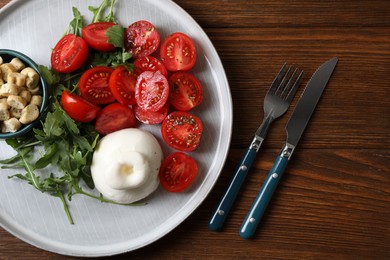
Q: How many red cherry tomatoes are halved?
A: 14